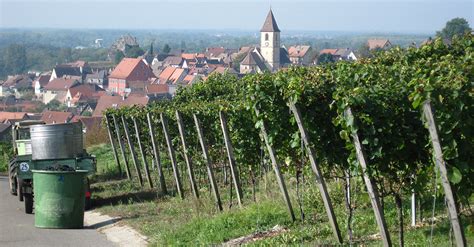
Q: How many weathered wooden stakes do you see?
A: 13